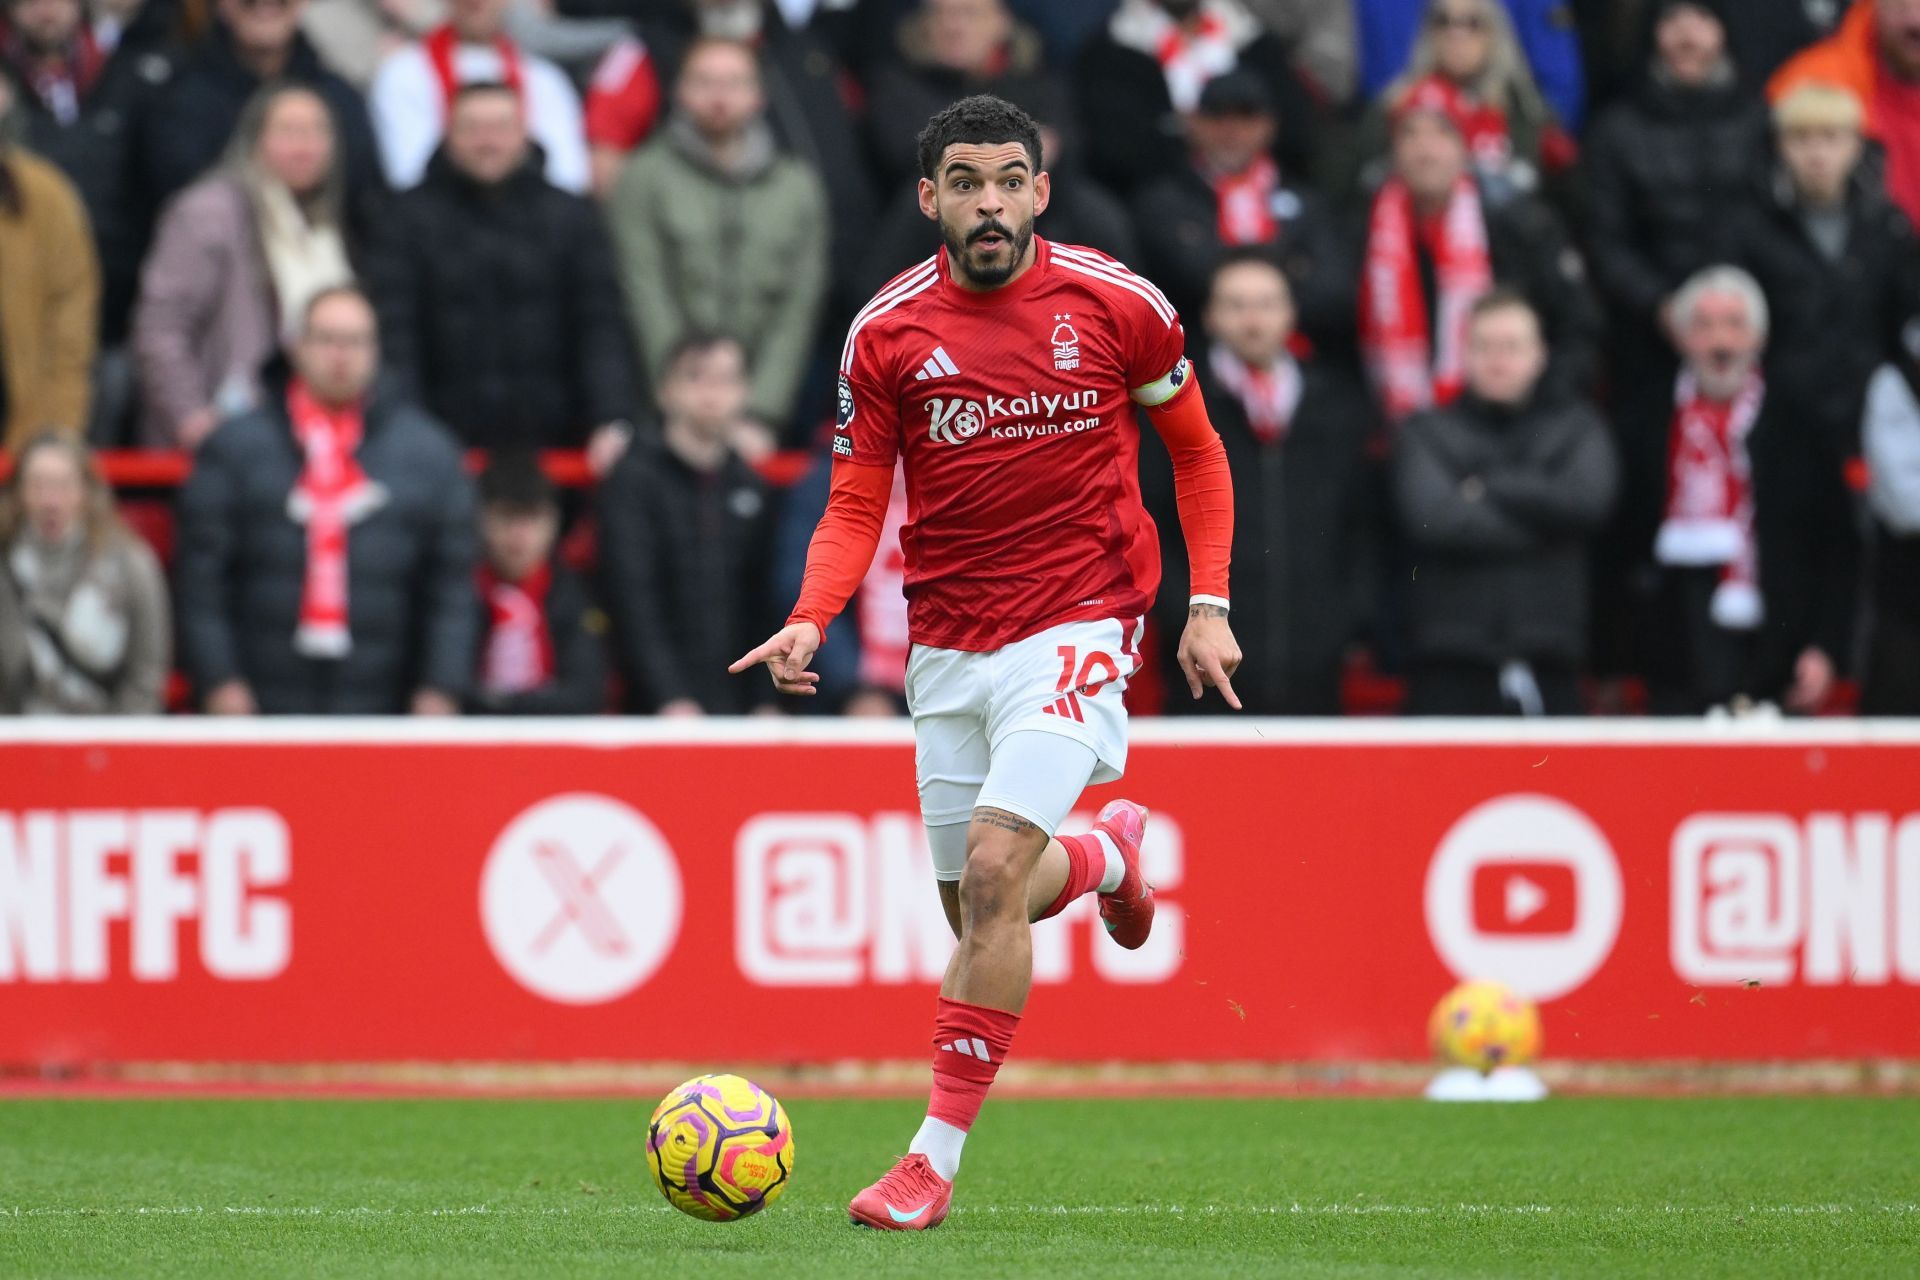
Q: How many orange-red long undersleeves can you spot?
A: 2